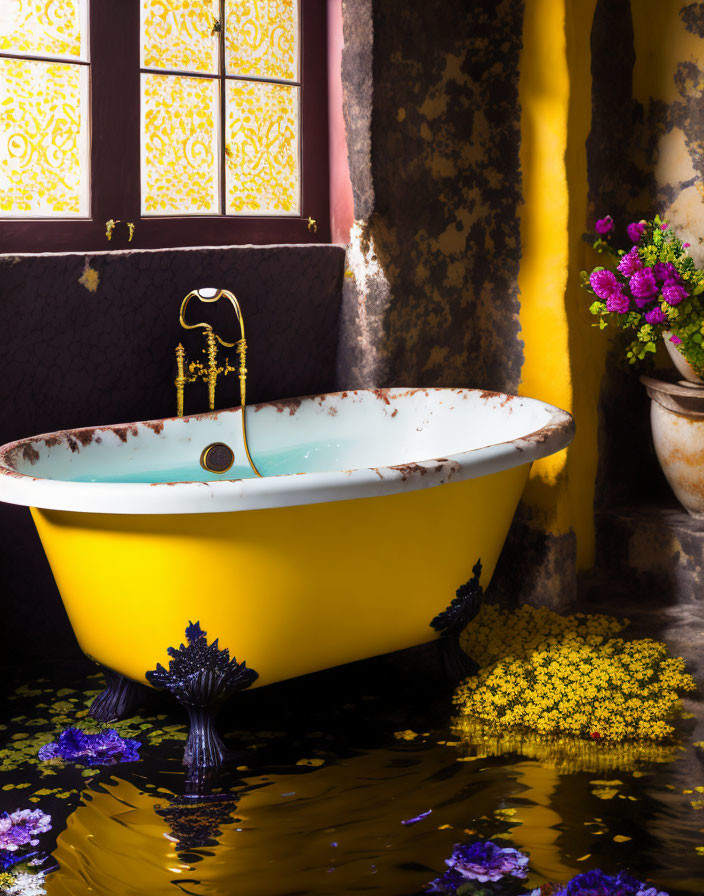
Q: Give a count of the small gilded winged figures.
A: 0